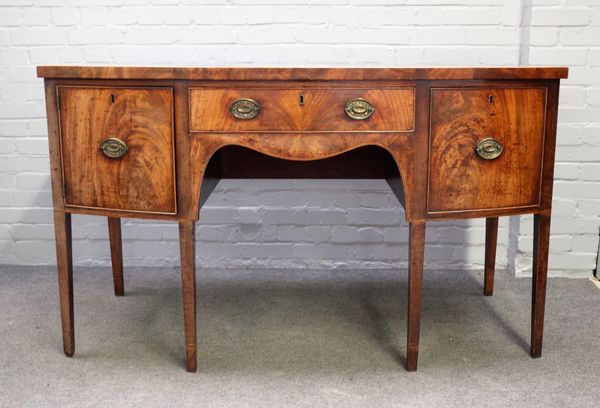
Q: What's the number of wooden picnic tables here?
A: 0